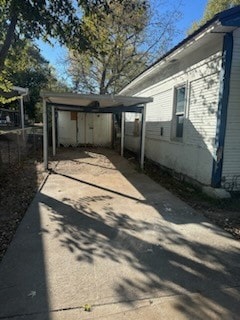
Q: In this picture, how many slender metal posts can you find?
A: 4